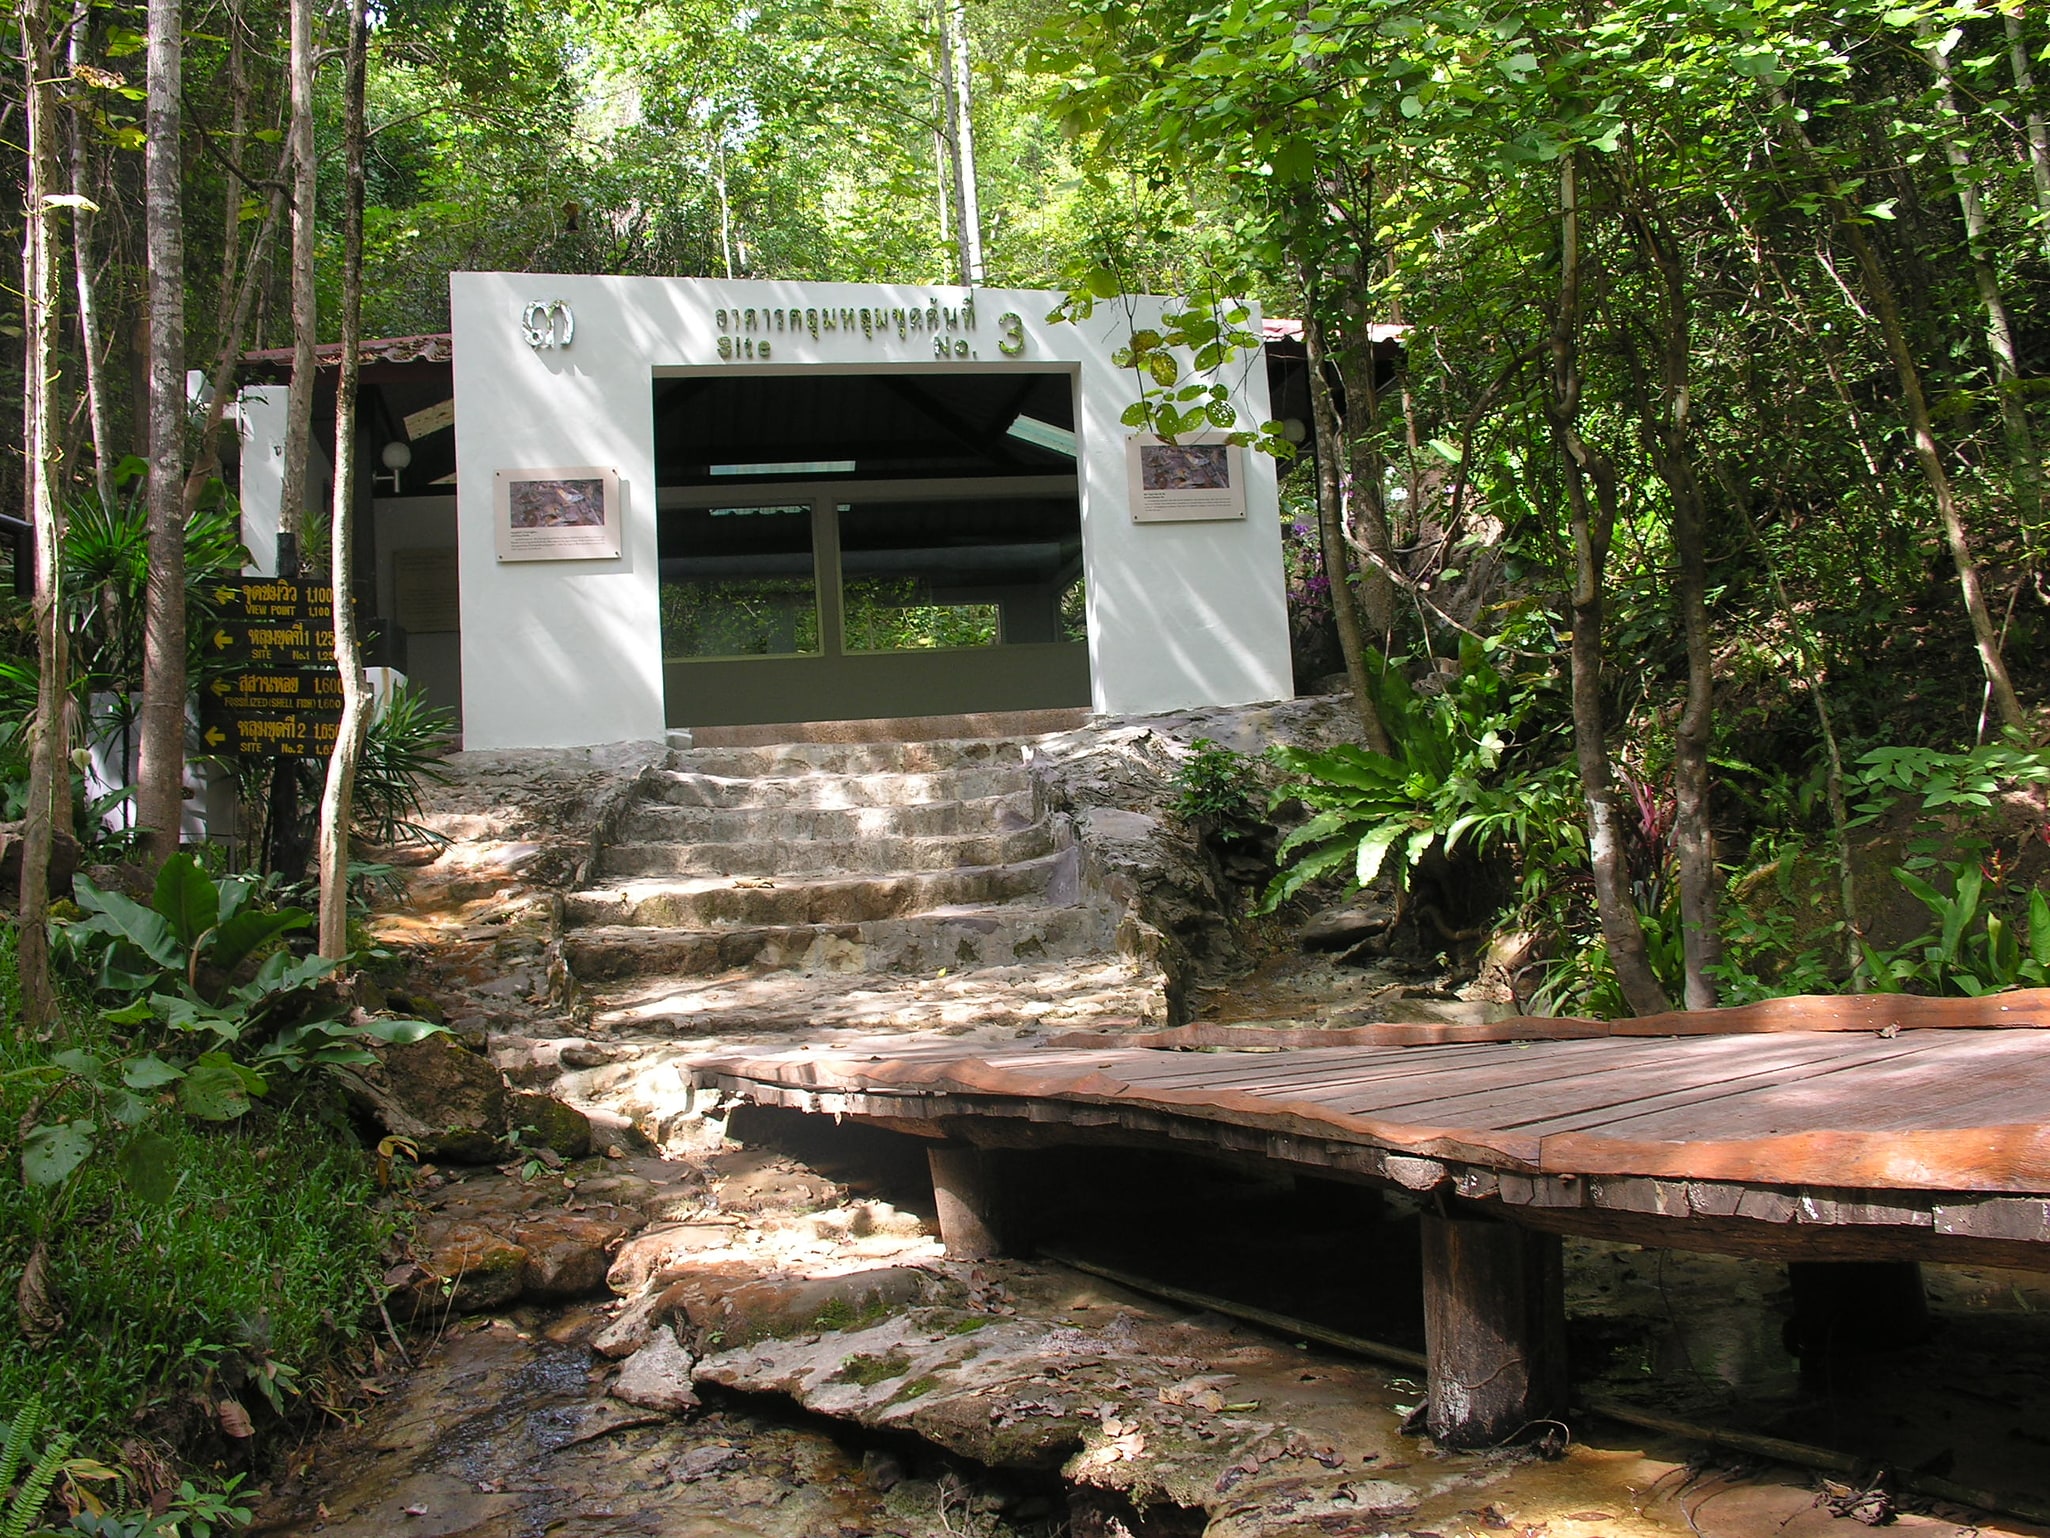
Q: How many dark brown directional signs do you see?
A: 4